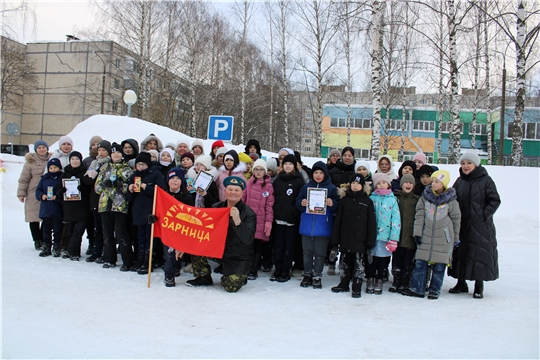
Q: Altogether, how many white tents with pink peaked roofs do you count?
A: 0